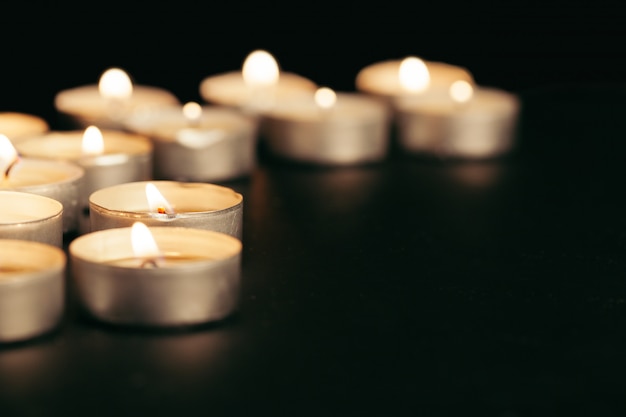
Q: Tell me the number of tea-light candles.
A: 13